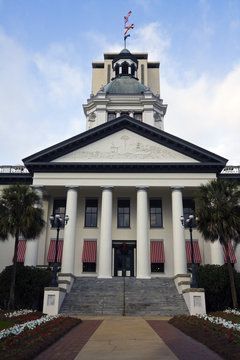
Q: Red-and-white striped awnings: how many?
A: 6